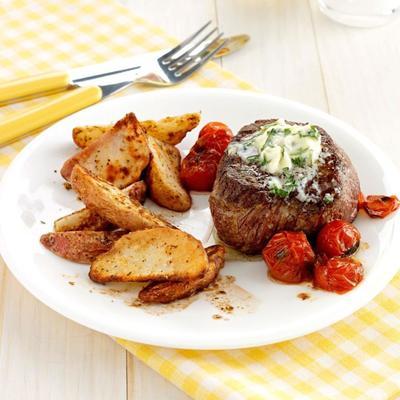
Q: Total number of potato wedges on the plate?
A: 8